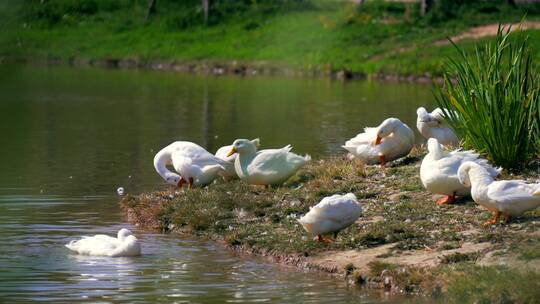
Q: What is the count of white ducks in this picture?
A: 9